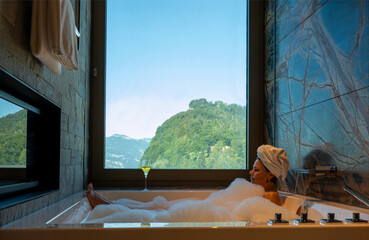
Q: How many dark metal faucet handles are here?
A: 4